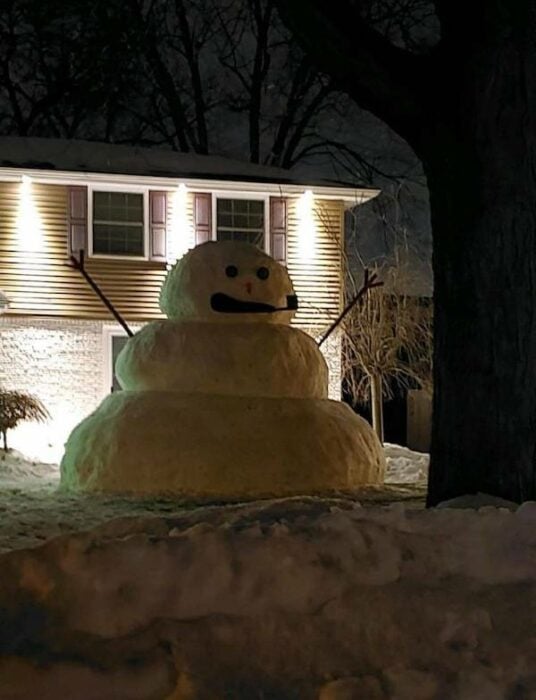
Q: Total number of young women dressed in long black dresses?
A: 0